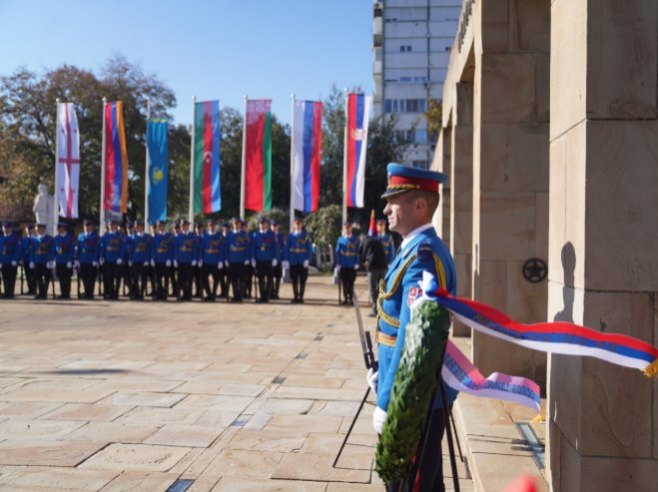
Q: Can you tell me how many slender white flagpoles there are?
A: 7